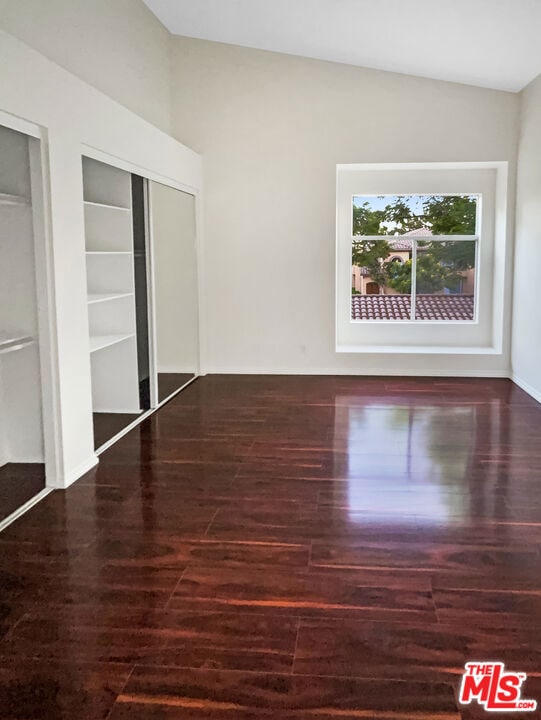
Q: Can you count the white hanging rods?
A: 2